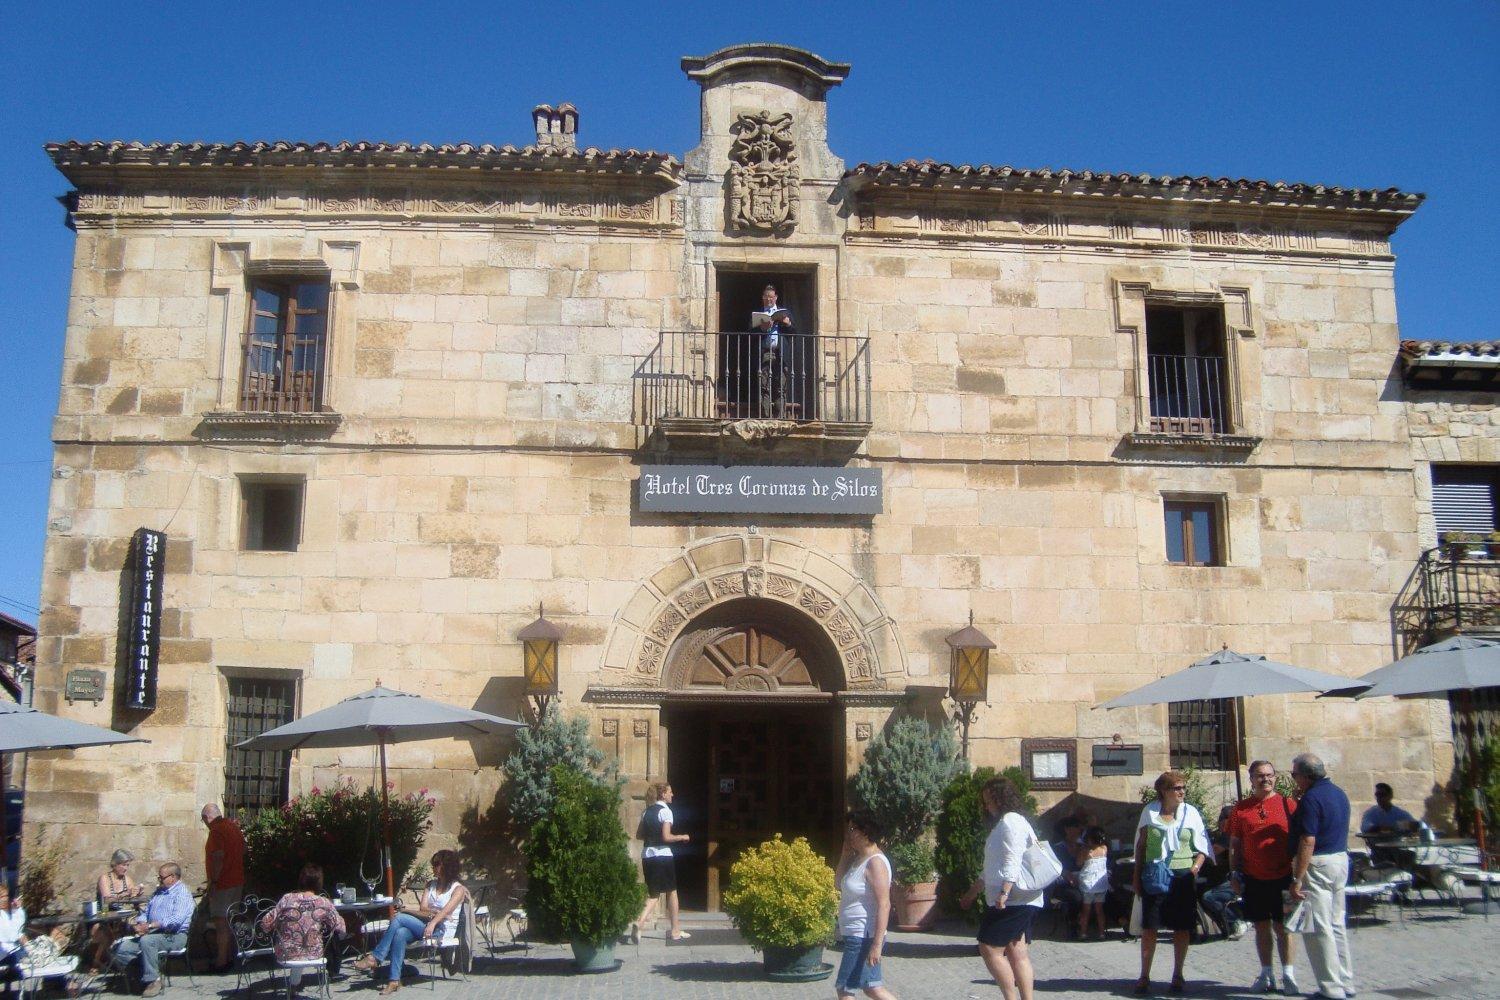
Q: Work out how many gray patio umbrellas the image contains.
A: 4